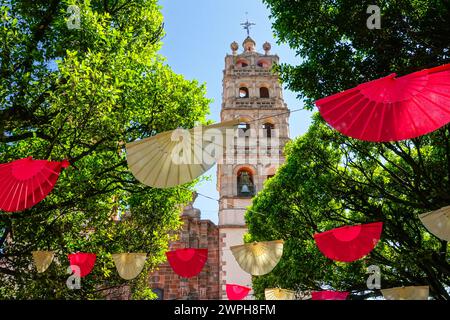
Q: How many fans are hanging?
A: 14